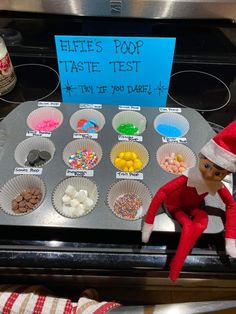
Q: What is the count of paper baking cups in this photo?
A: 11